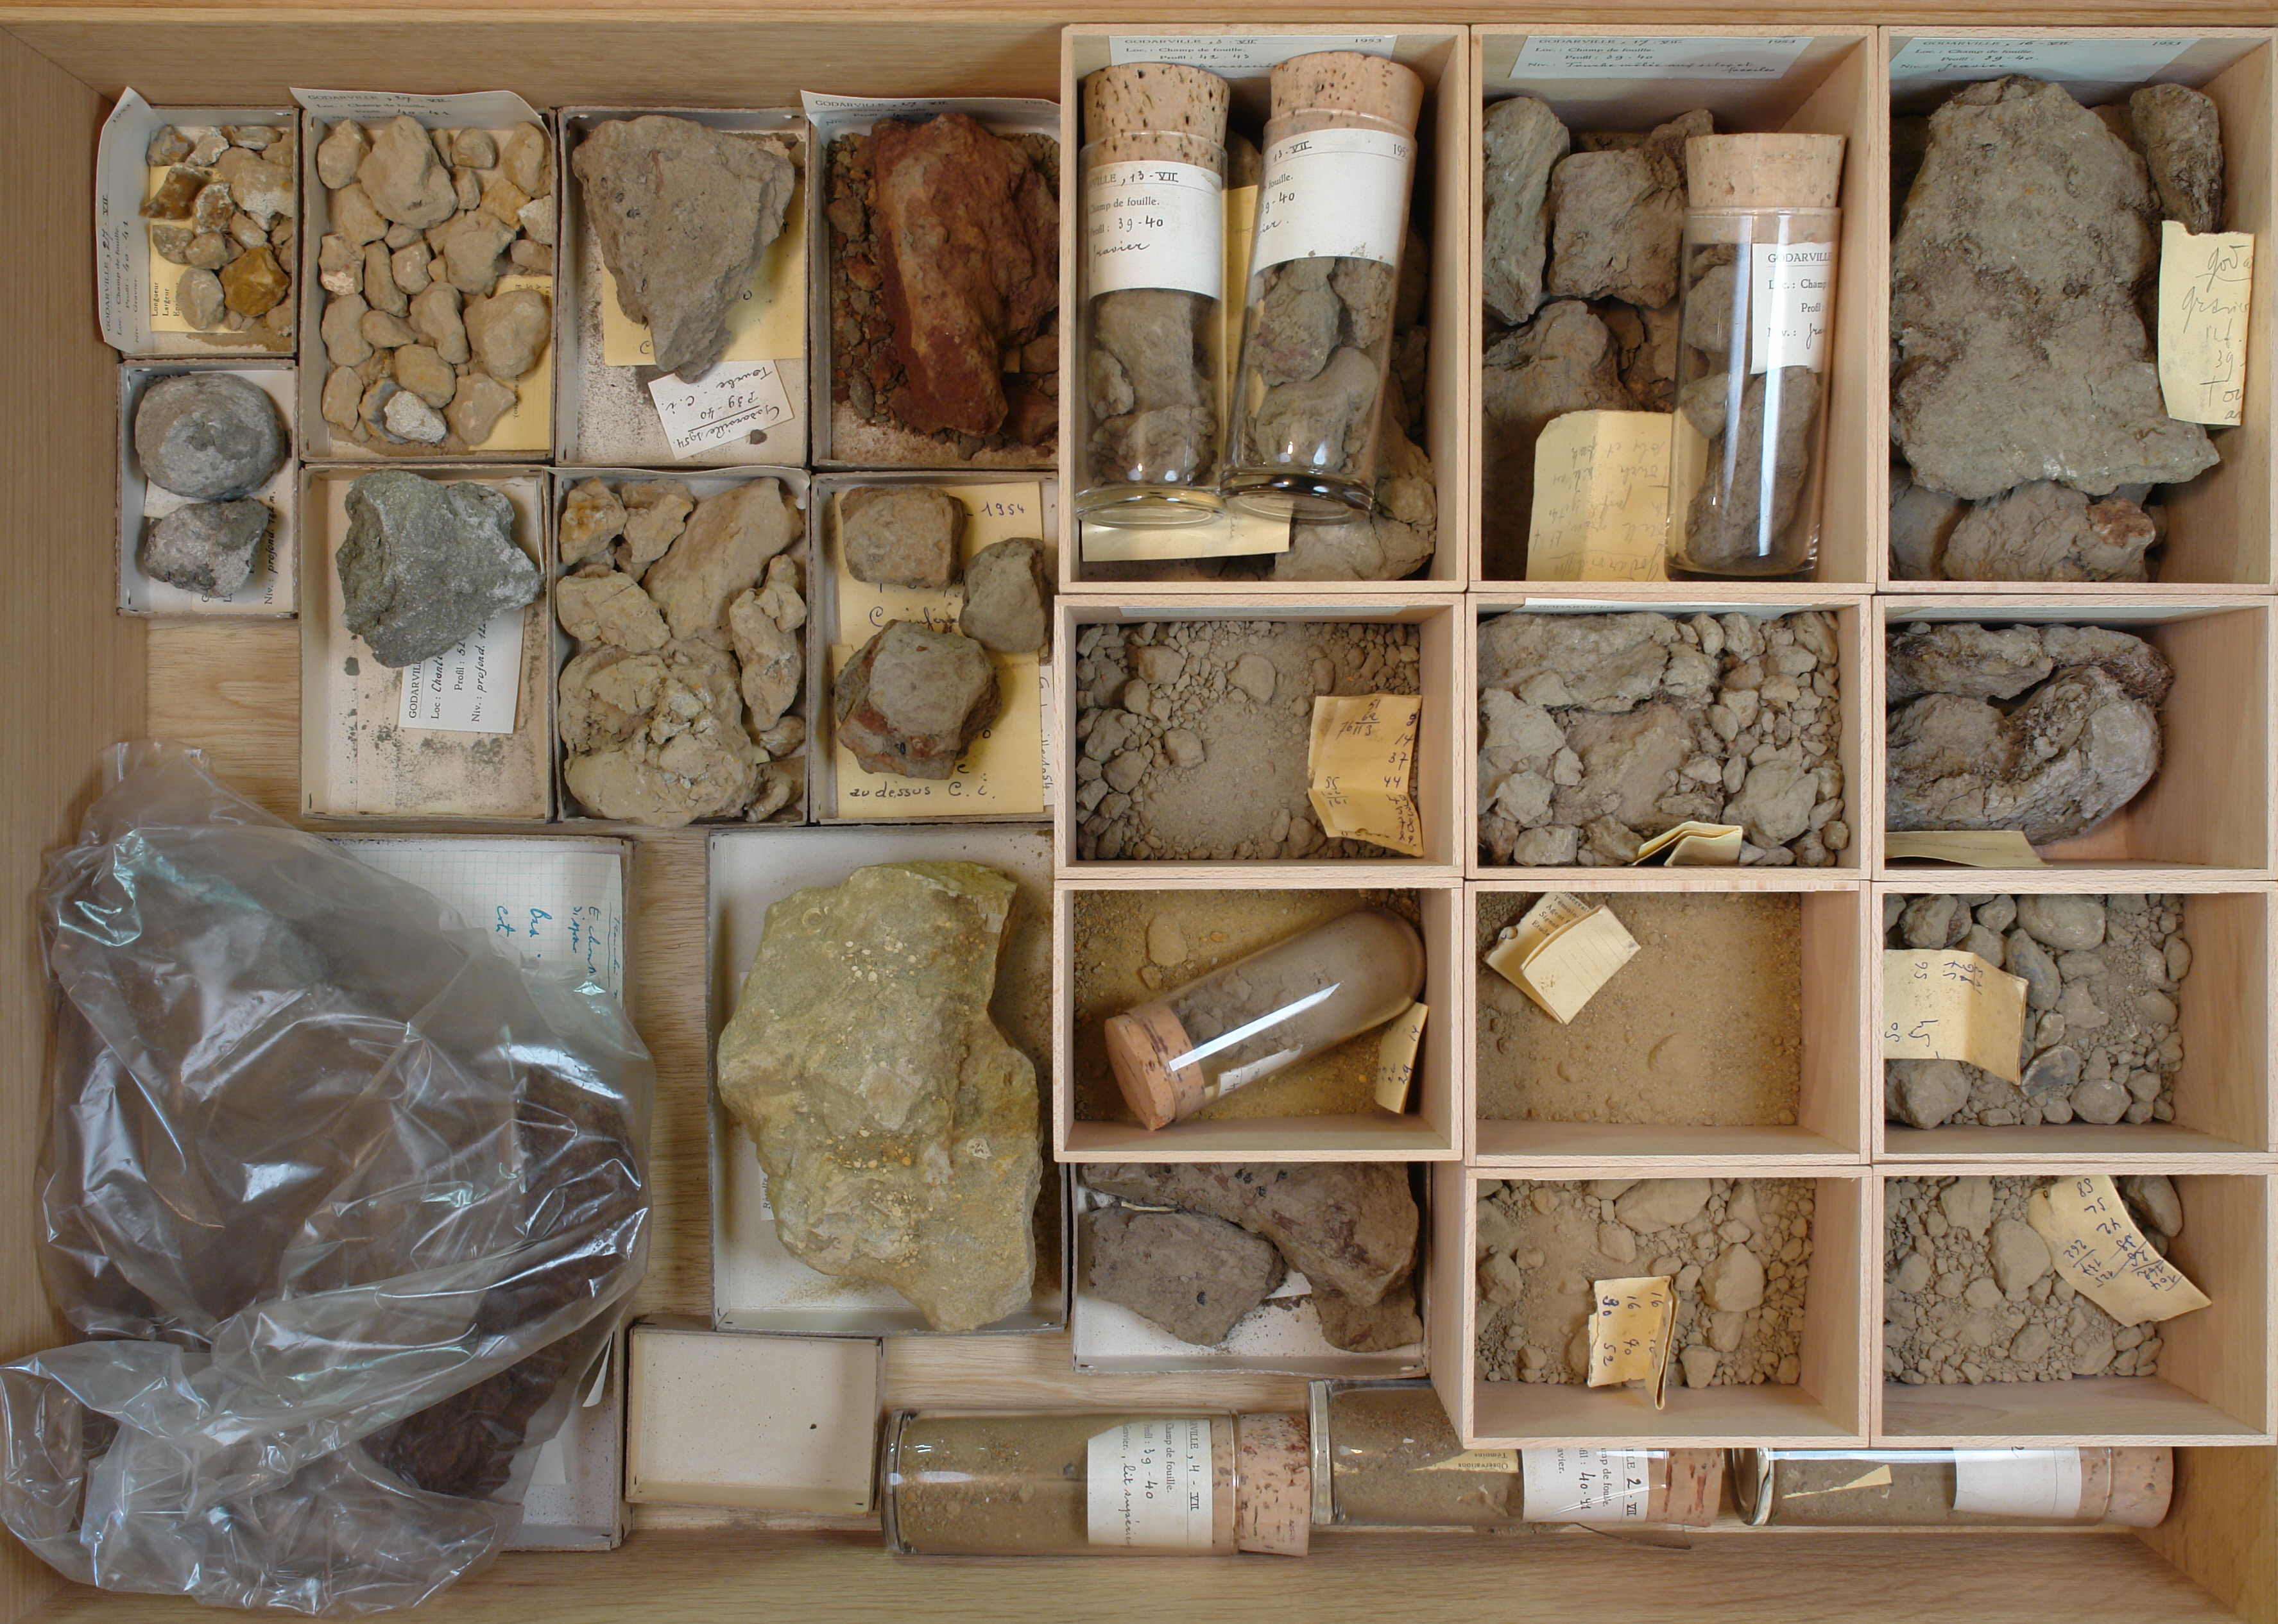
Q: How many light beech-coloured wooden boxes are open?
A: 11